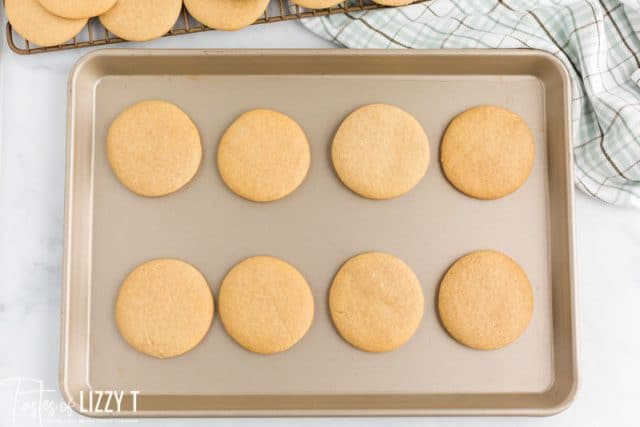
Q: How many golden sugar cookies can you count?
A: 14